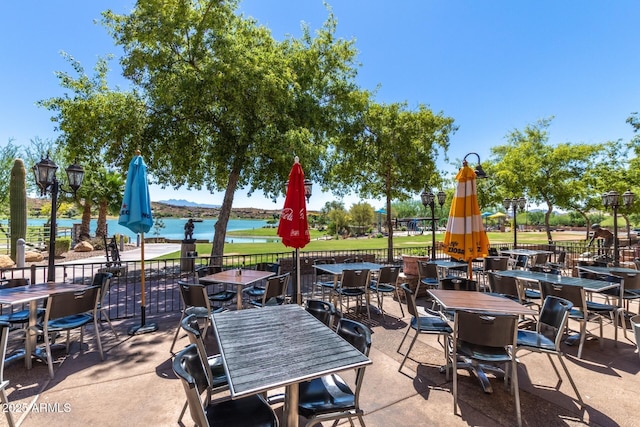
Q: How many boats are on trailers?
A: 0